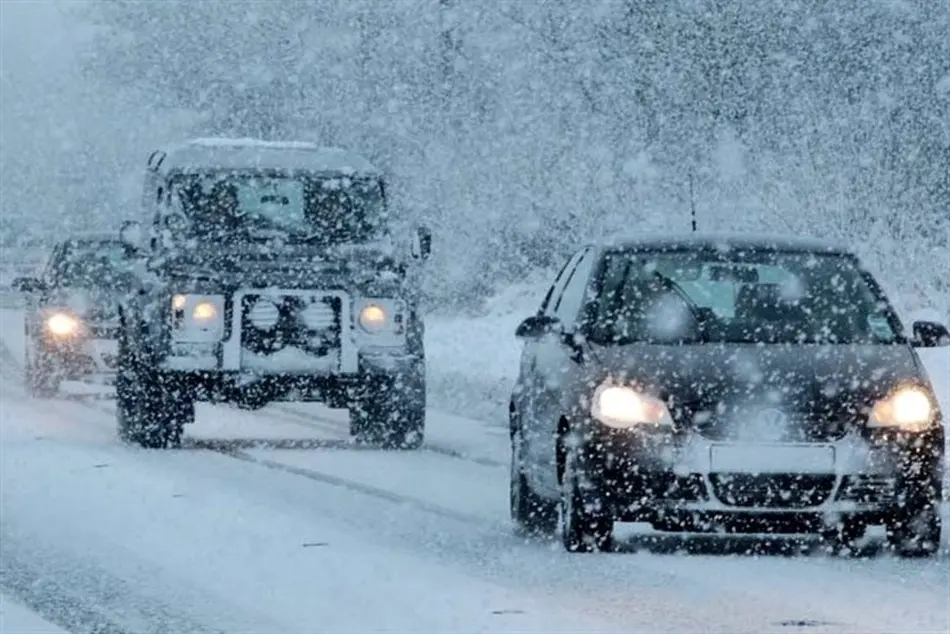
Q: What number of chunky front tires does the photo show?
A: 2